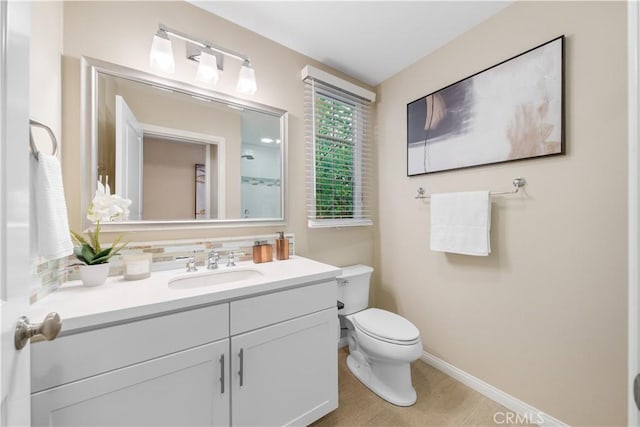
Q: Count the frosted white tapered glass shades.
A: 3